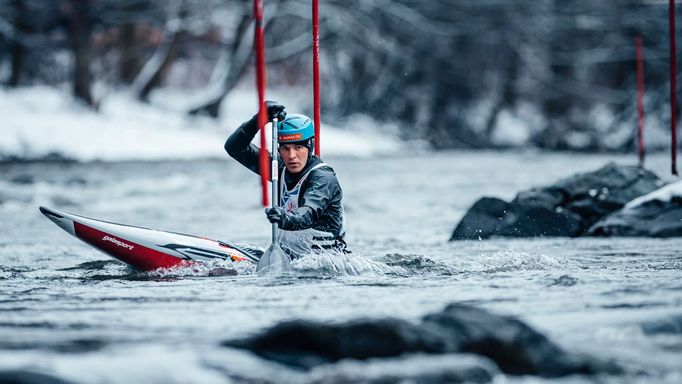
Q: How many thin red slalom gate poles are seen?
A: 4